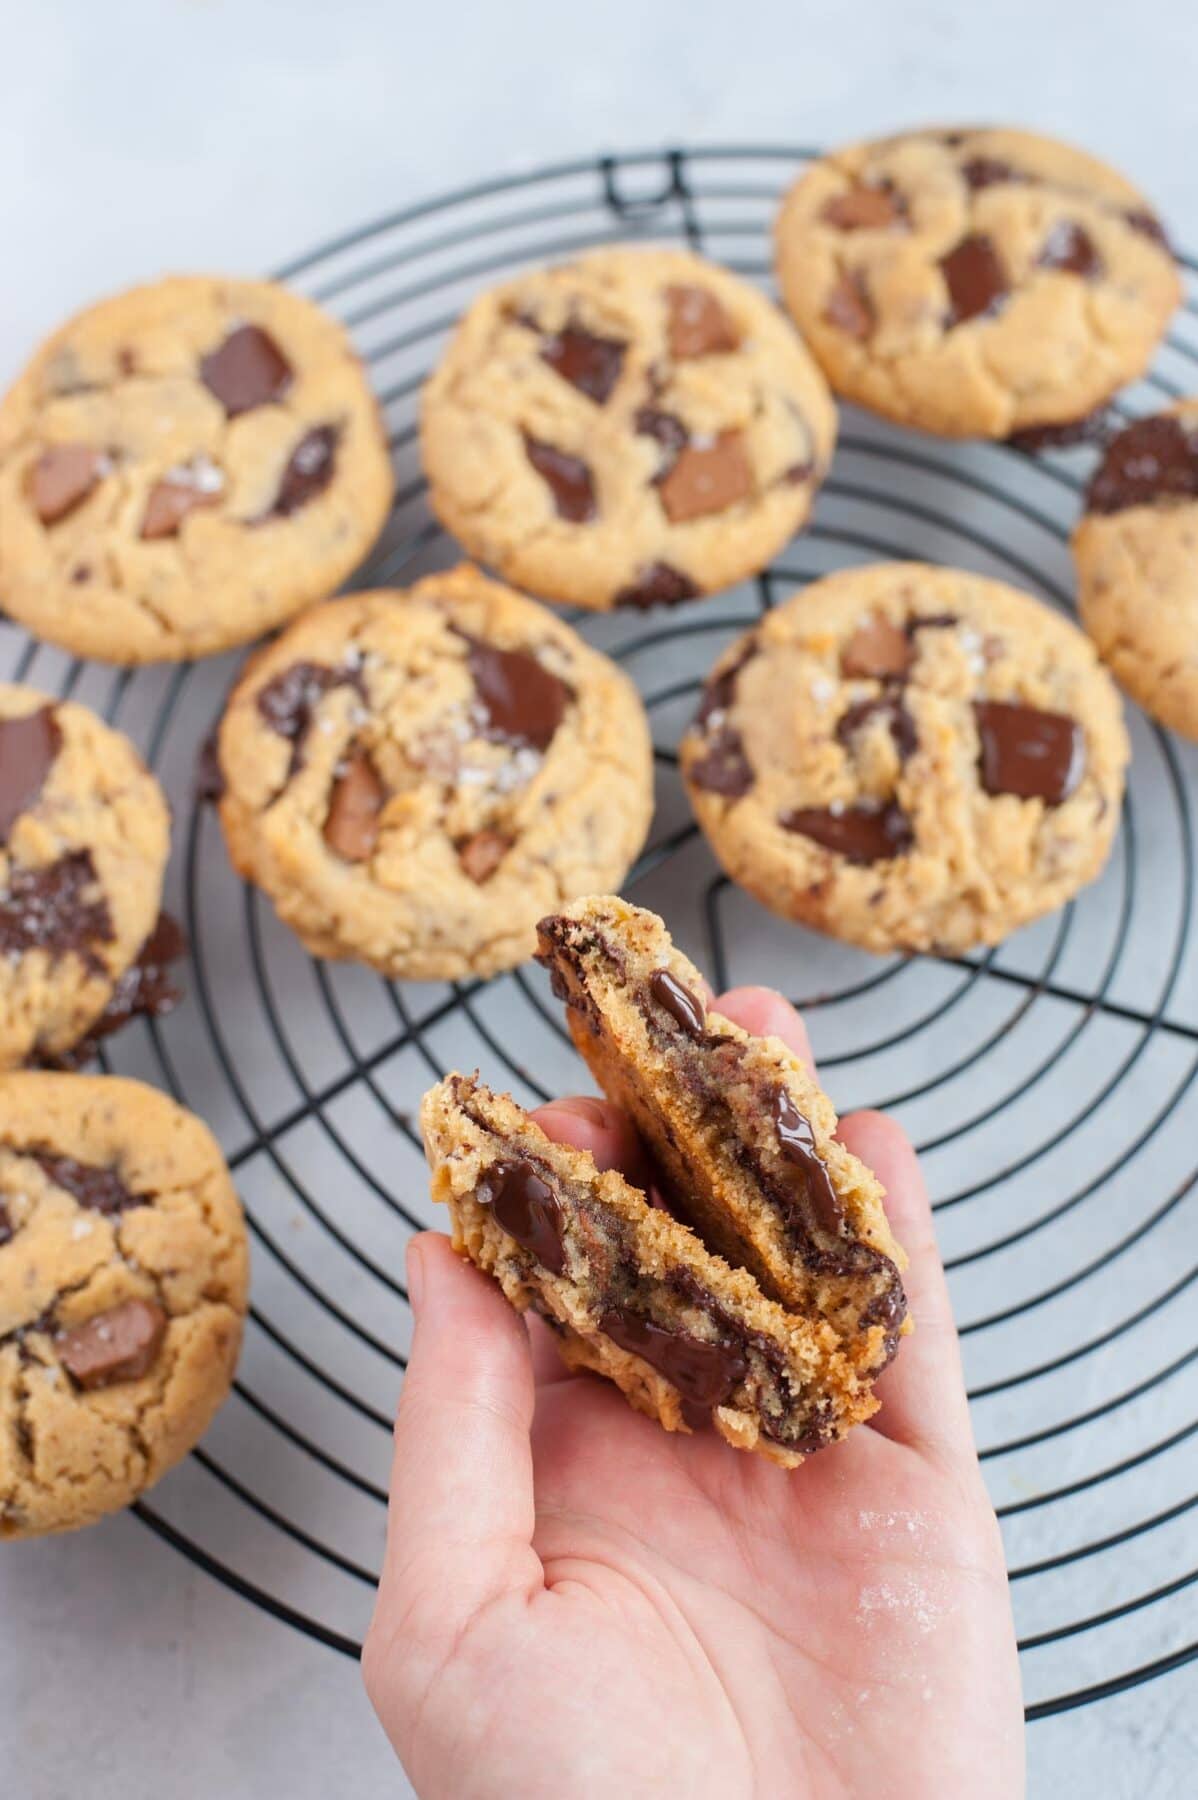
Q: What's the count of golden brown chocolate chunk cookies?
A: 9